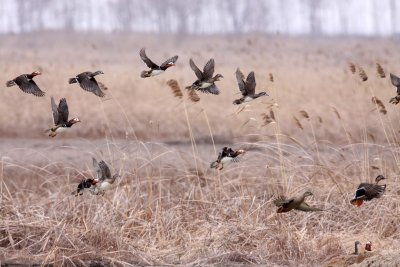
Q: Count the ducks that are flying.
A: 12